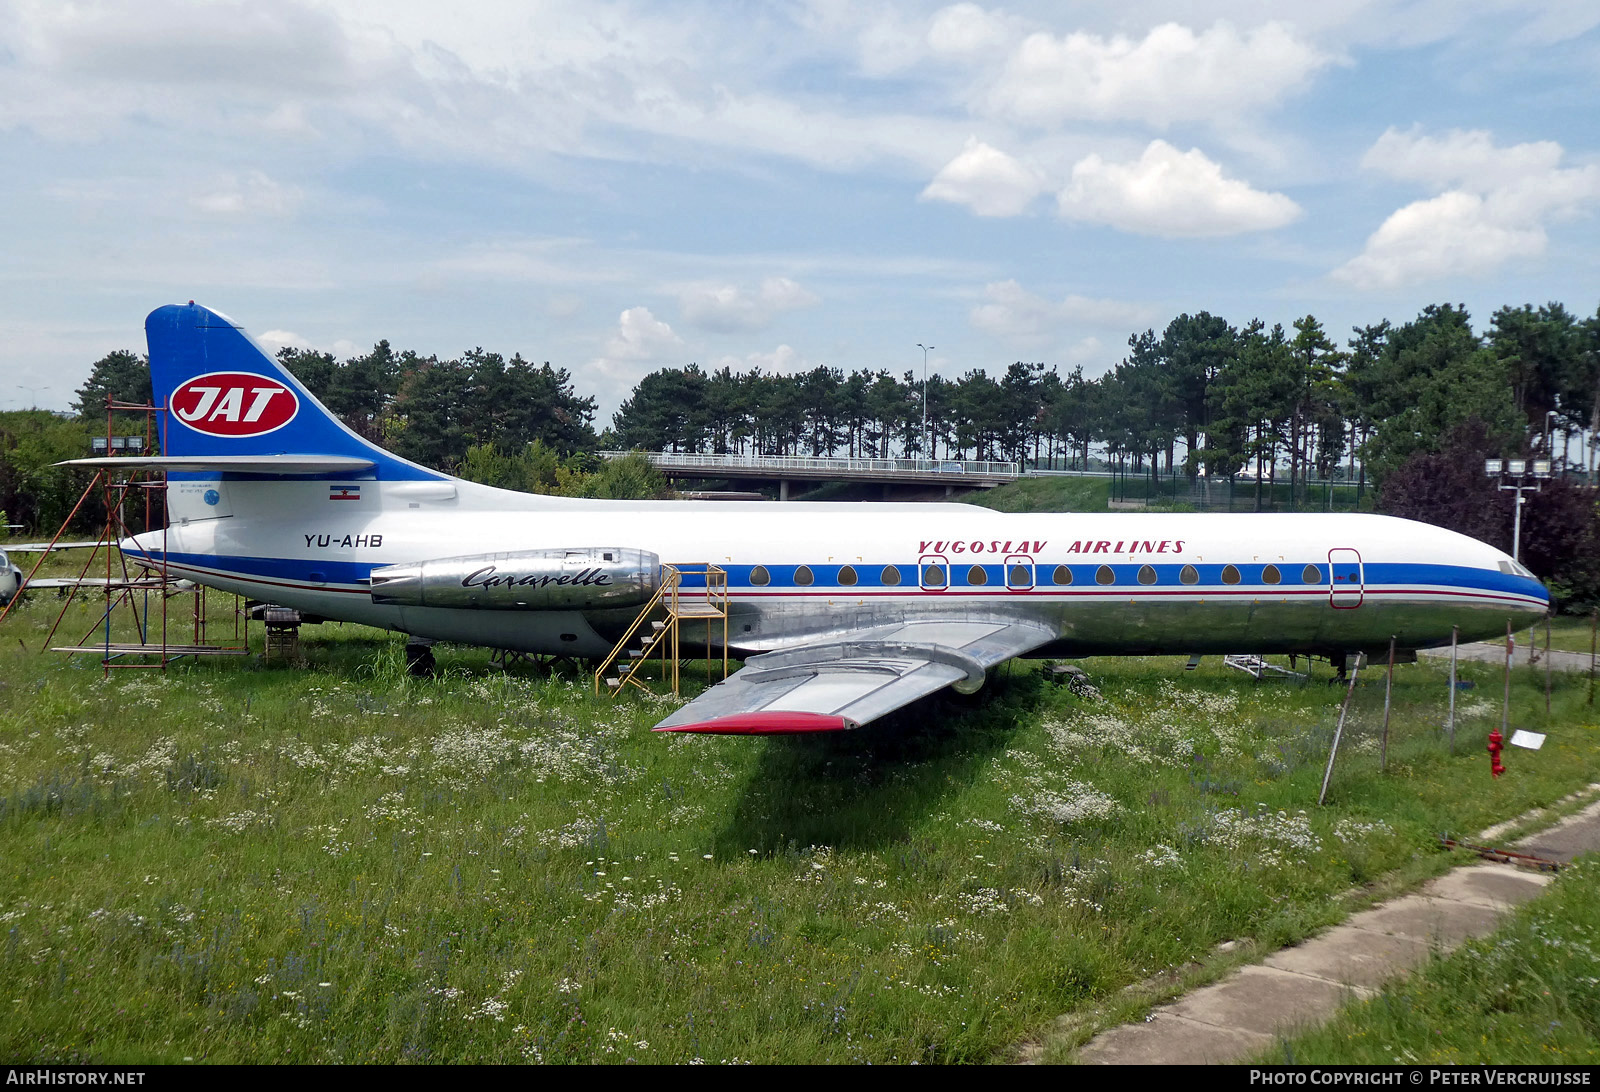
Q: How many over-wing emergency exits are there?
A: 2